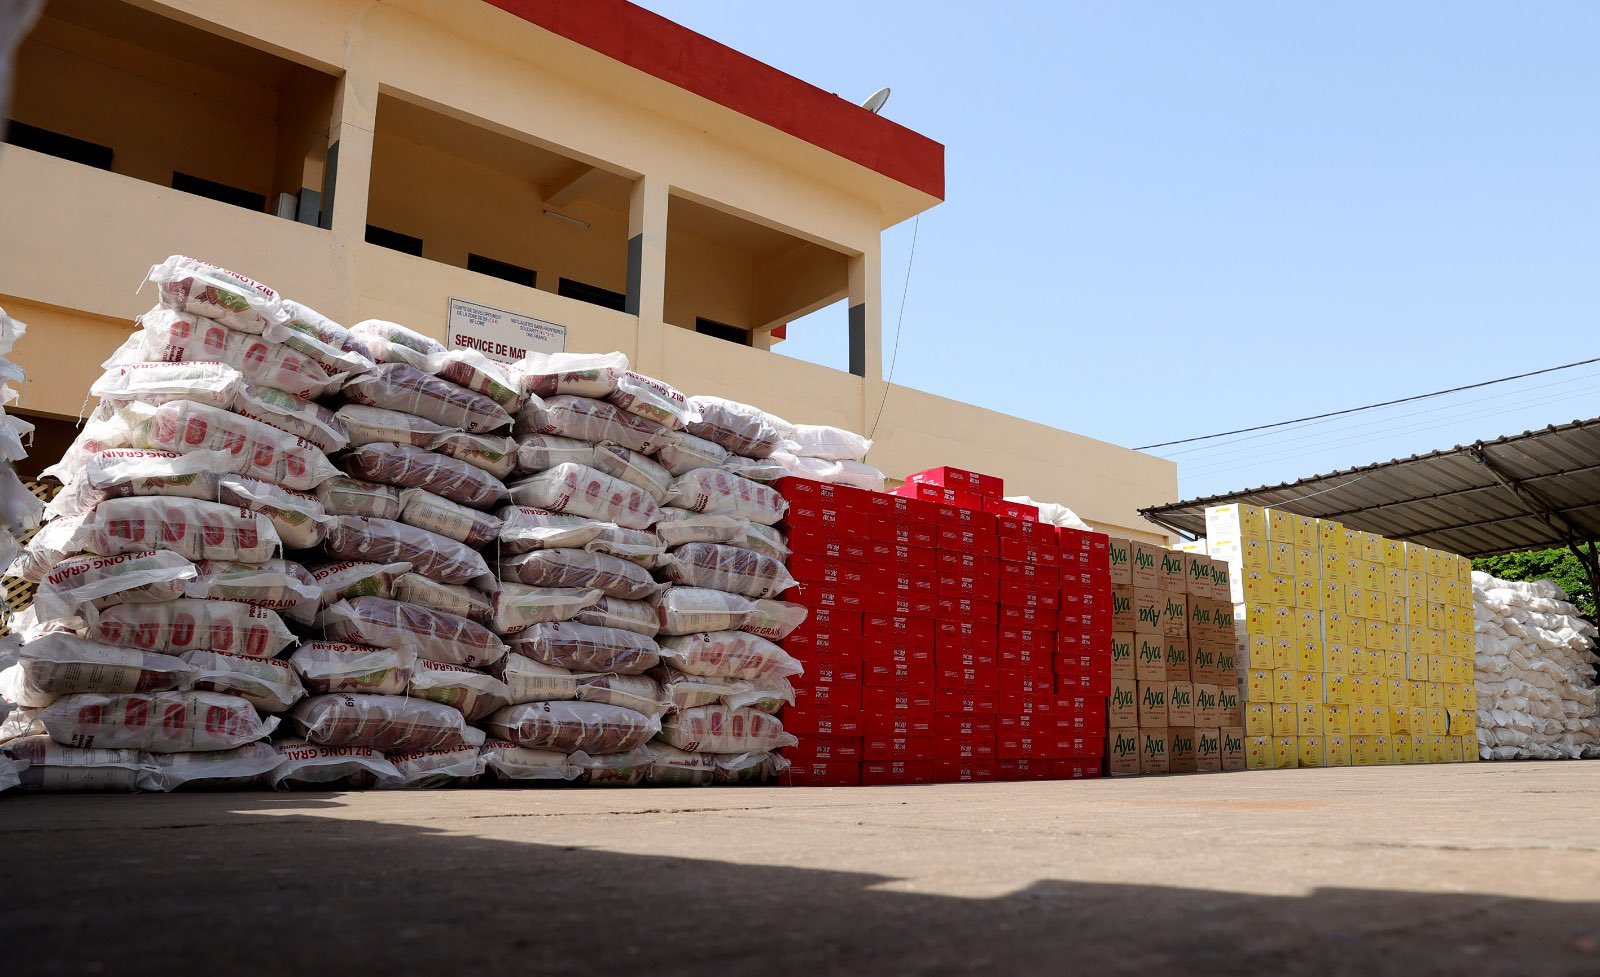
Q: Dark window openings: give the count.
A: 6